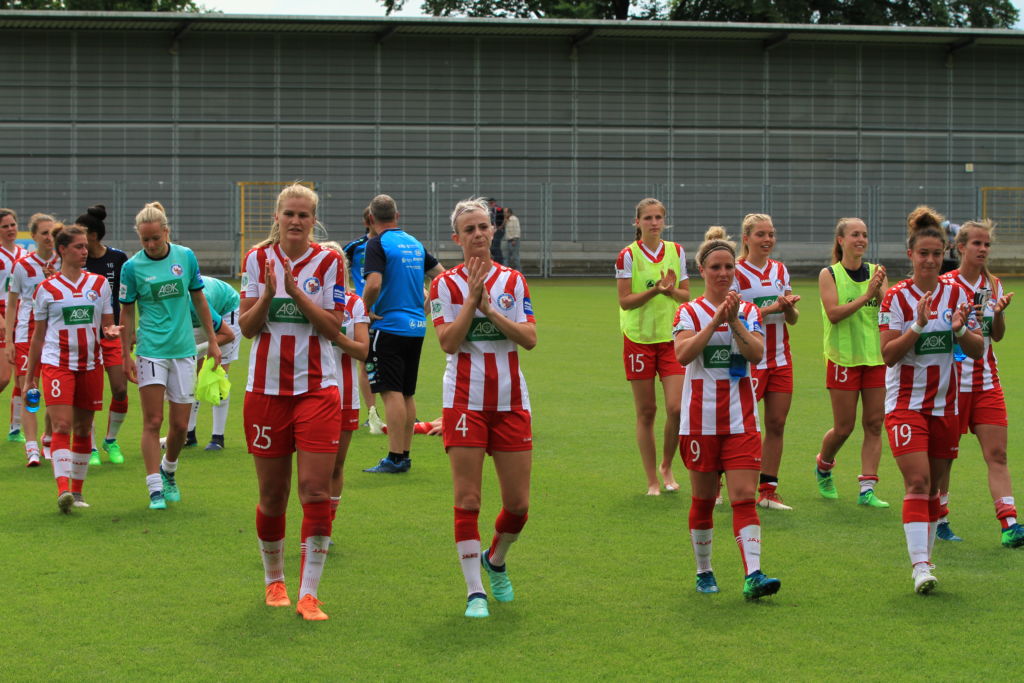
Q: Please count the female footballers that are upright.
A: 14